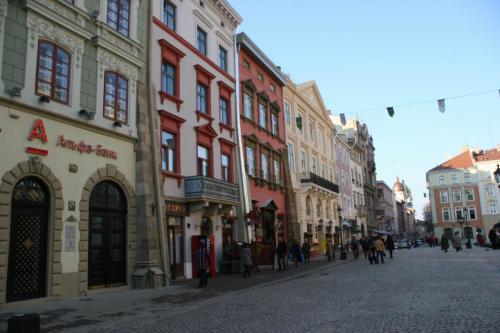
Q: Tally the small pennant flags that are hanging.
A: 4